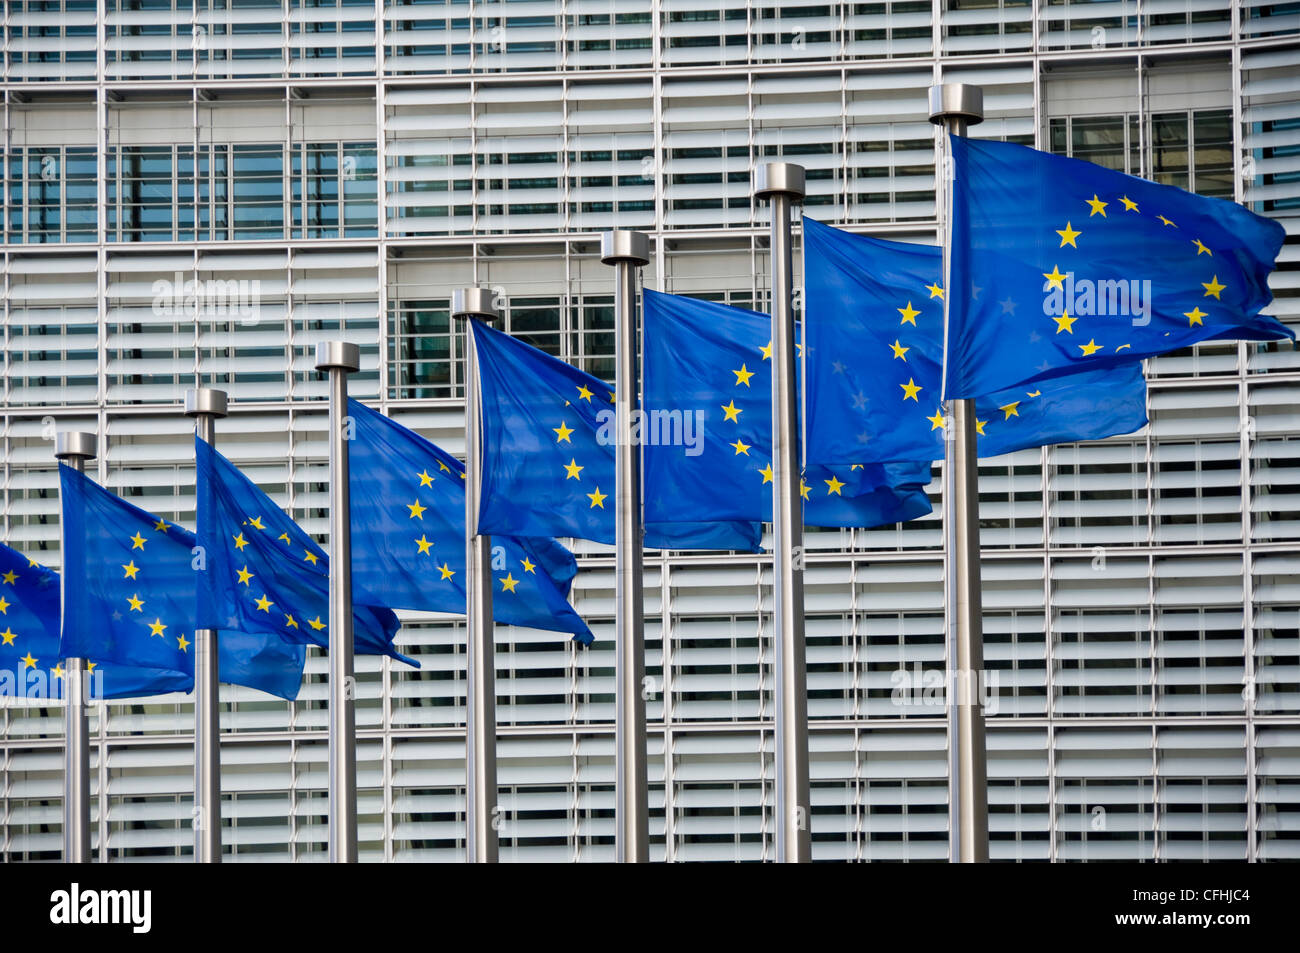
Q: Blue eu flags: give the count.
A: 8